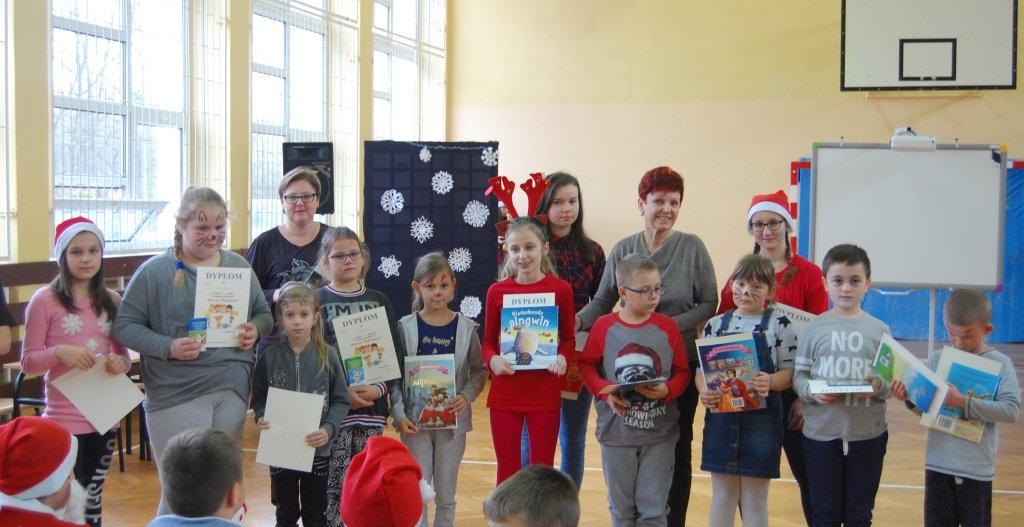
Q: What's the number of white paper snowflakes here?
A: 9